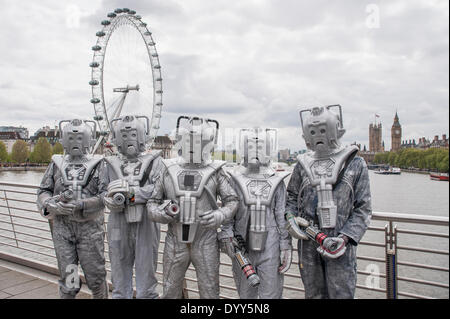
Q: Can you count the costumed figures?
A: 5